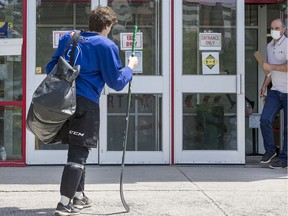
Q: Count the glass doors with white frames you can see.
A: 3